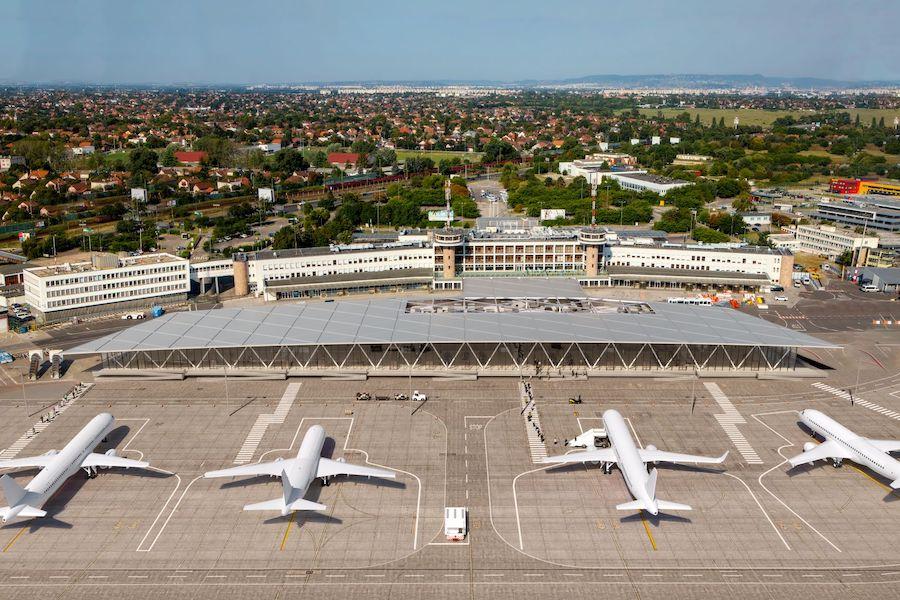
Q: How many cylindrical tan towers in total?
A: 4